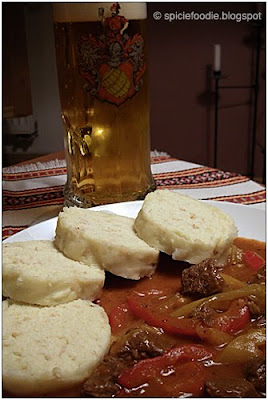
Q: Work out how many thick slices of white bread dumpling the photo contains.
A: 4